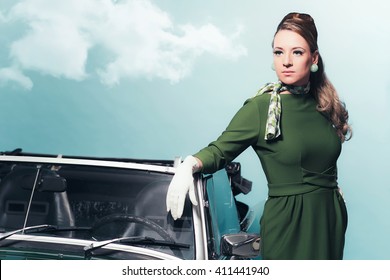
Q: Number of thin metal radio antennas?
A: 1